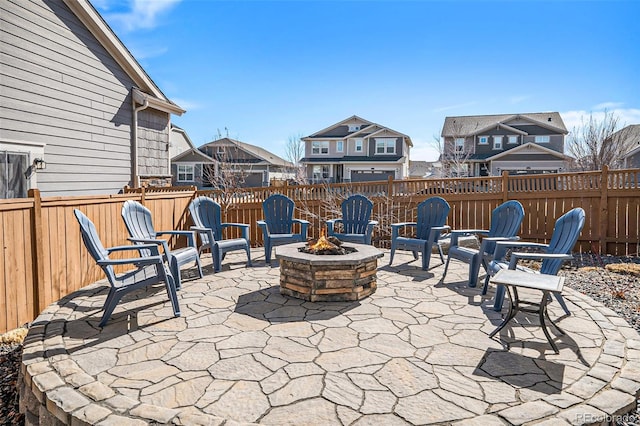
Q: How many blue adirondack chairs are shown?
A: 8